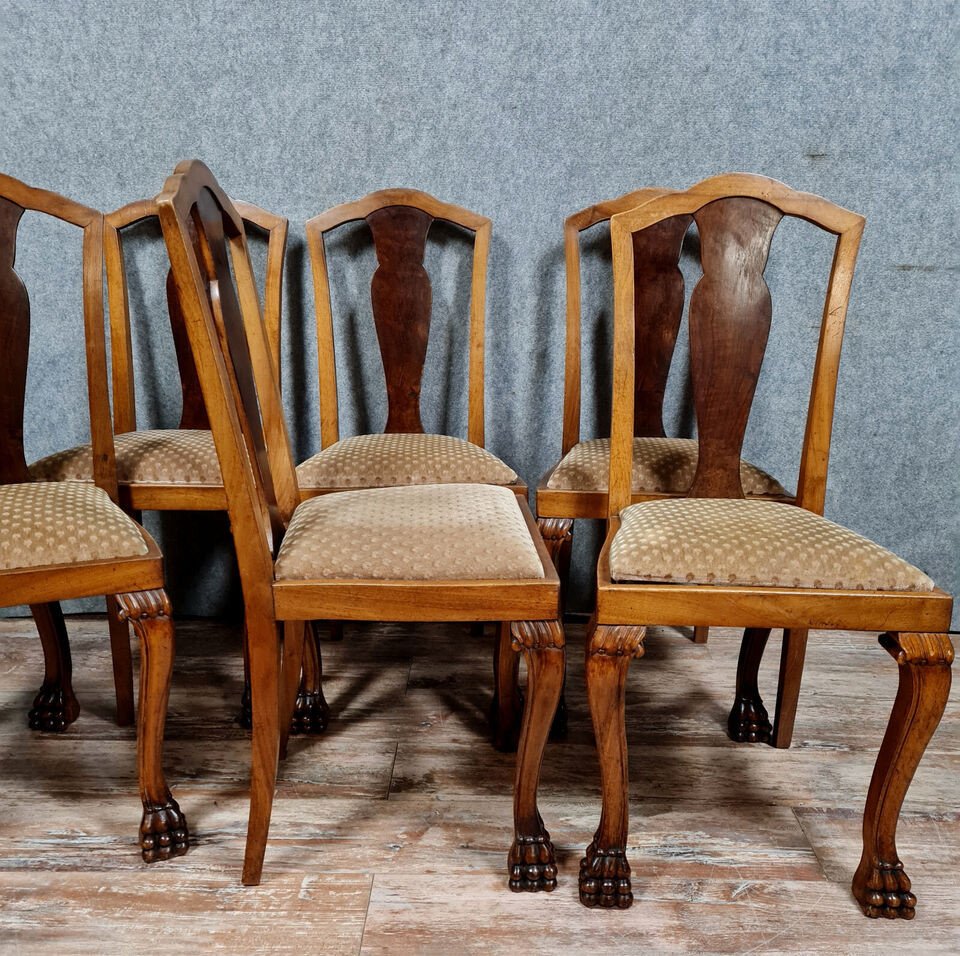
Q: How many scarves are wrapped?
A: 0